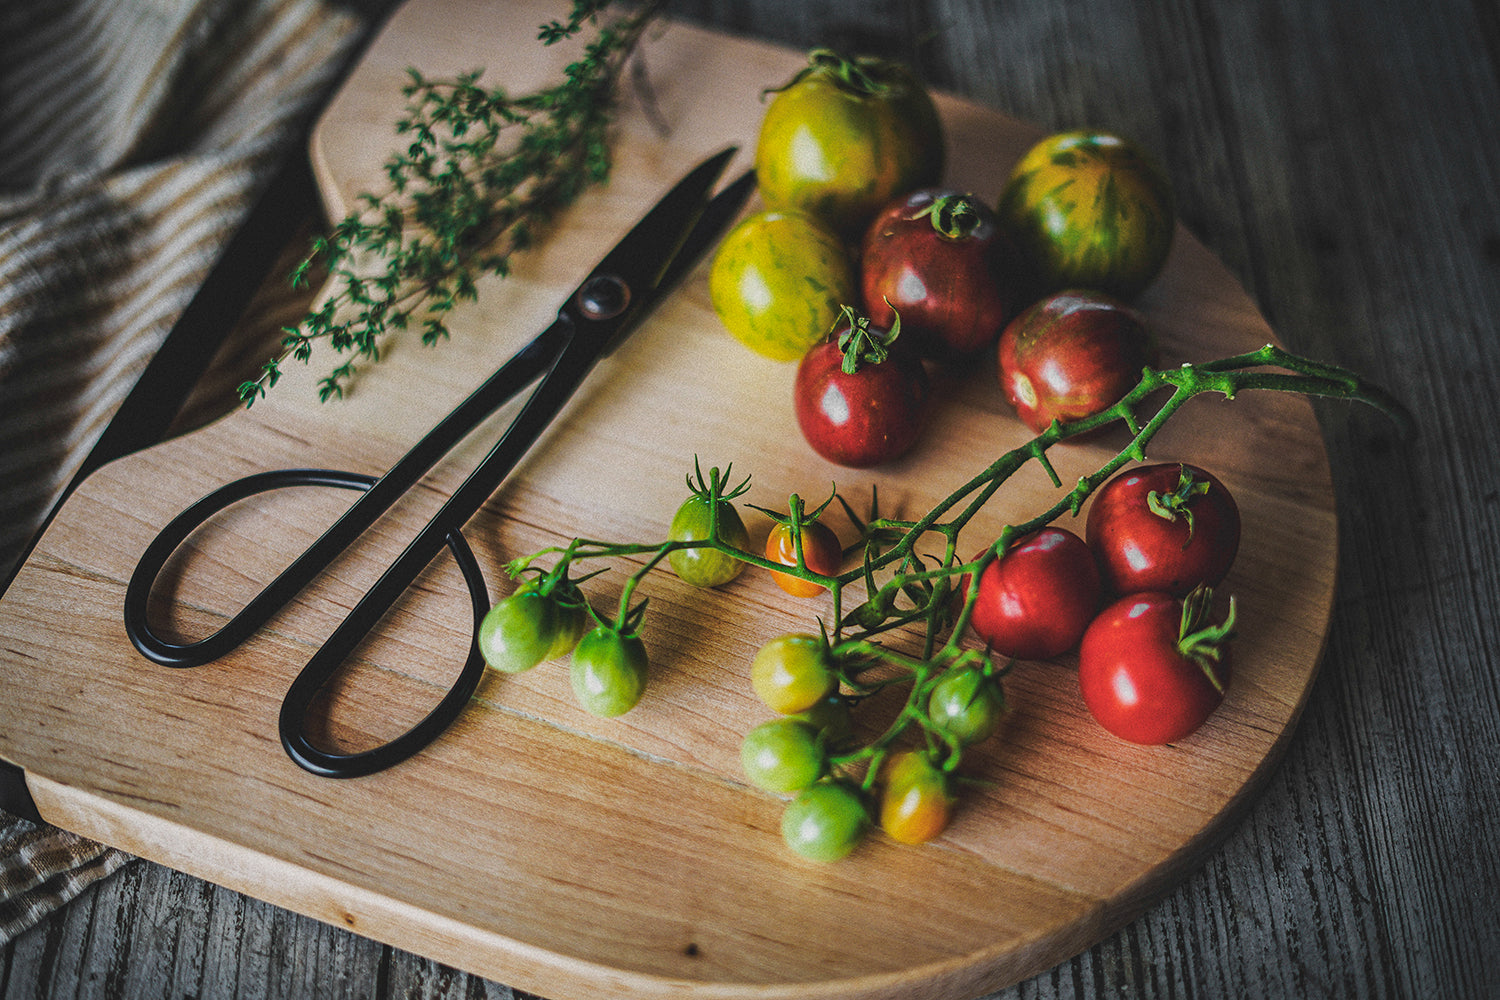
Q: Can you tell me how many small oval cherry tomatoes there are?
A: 11